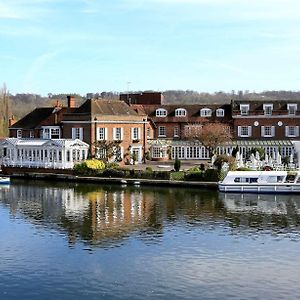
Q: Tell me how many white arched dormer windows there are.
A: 4